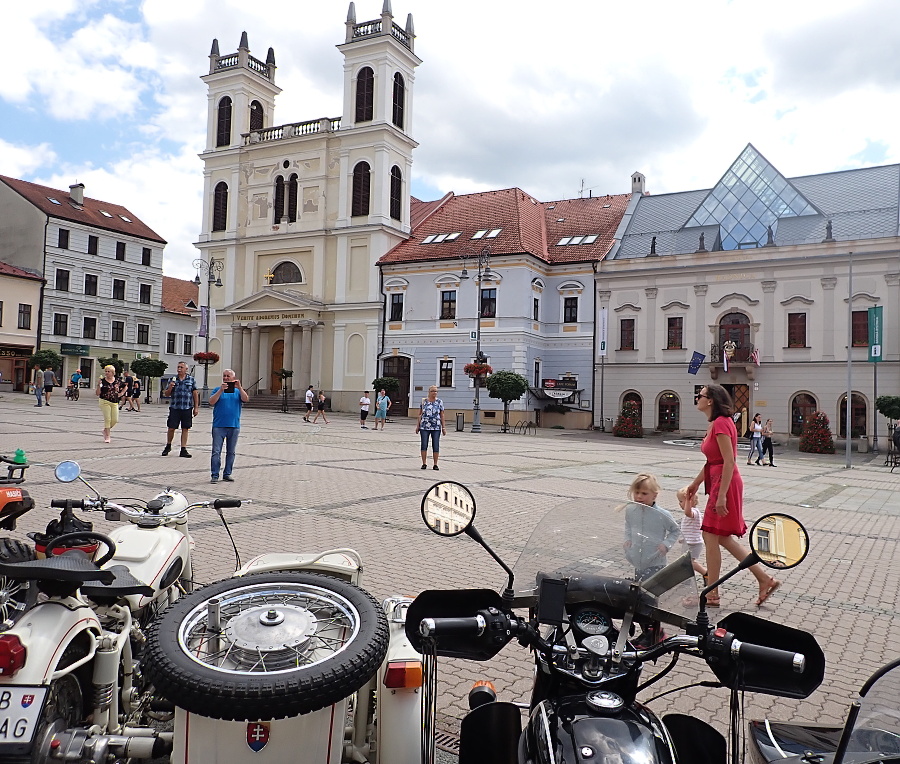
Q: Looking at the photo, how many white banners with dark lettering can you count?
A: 1